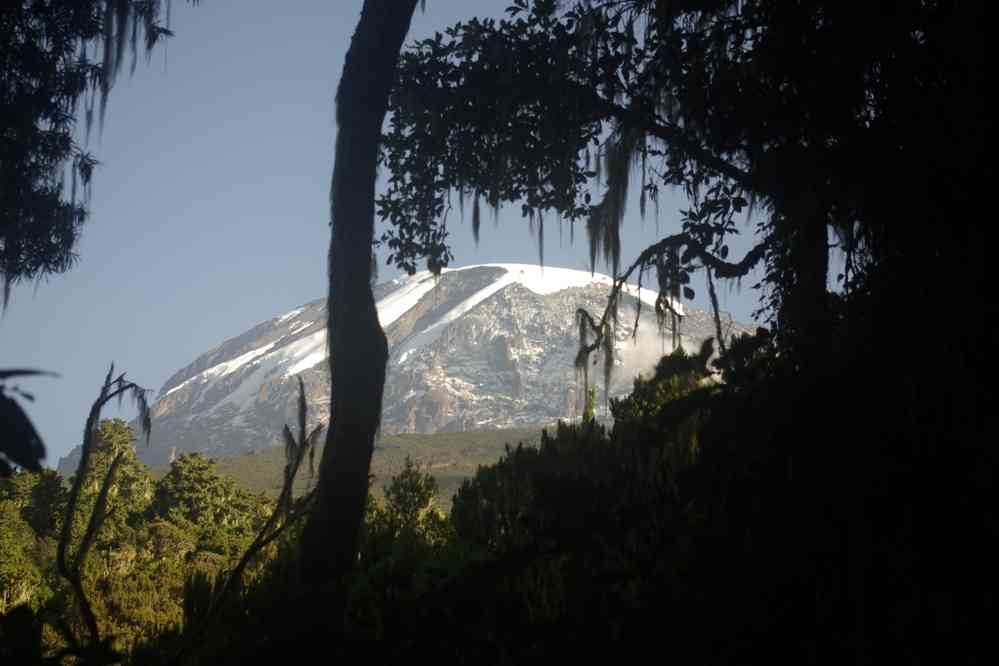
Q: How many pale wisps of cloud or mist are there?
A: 1